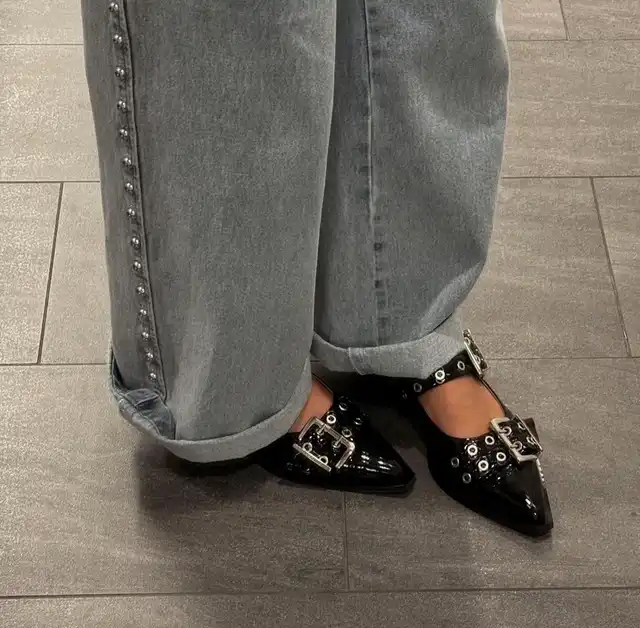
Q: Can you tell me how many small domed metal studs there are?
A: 15